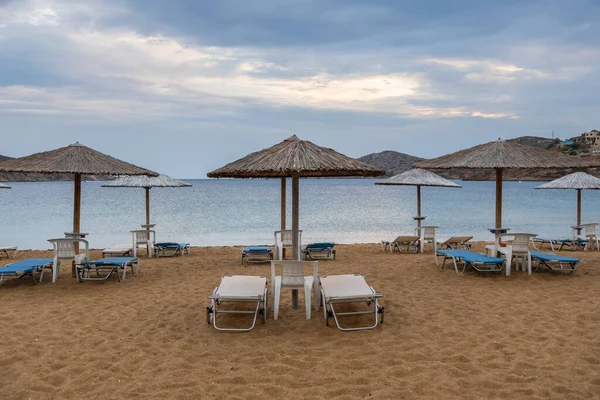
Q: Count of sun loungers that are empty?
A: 14